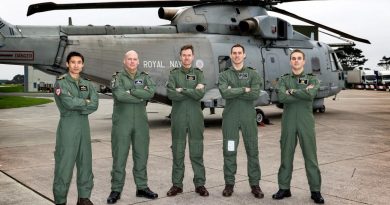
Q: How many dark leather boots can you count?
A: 10